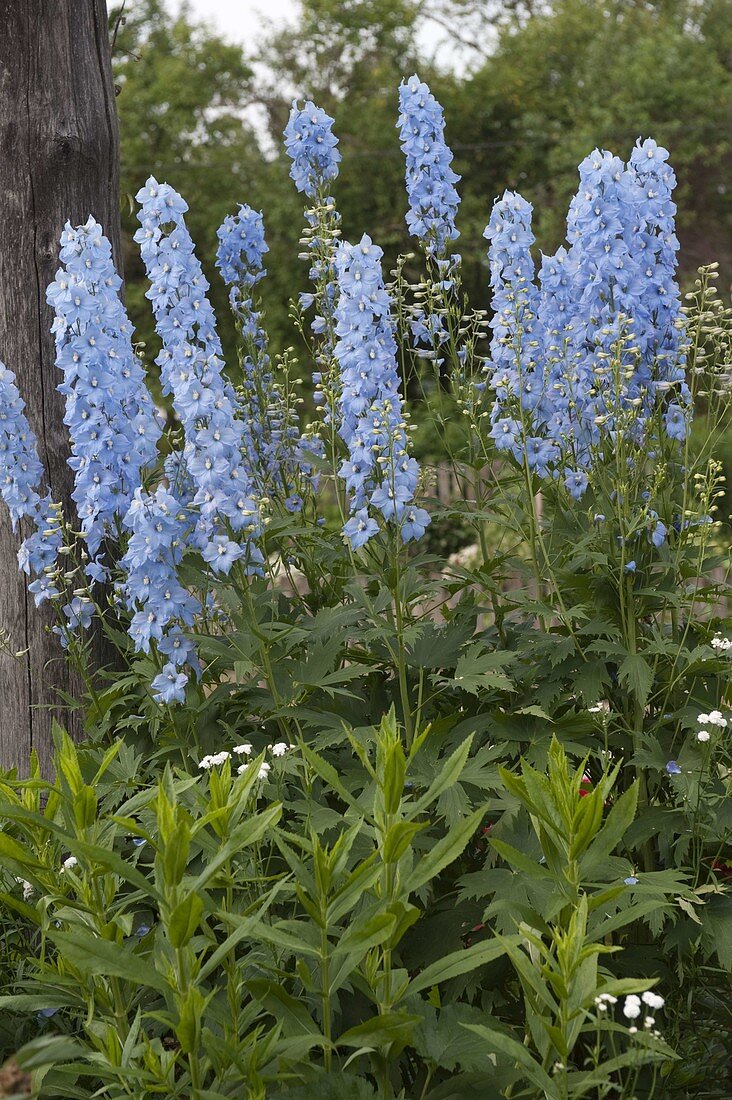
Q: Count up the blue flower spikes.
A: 12